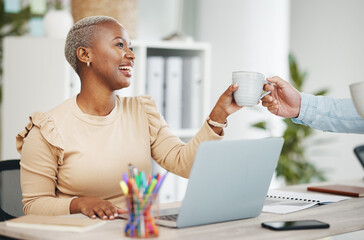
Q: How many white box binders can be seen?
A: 3